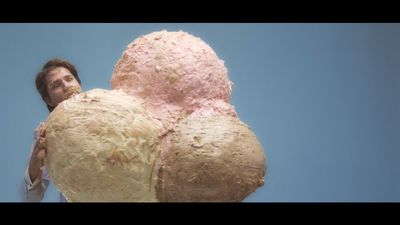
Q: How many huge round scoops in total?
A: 3